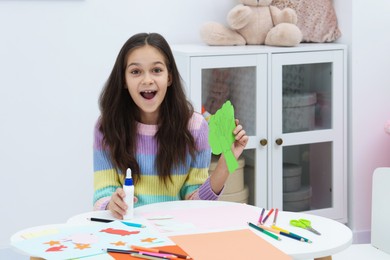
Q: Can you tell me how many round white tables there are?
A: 1